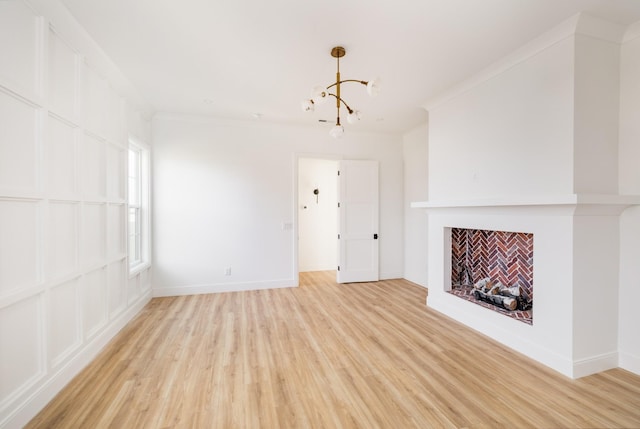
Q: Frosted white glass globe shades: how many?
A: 5